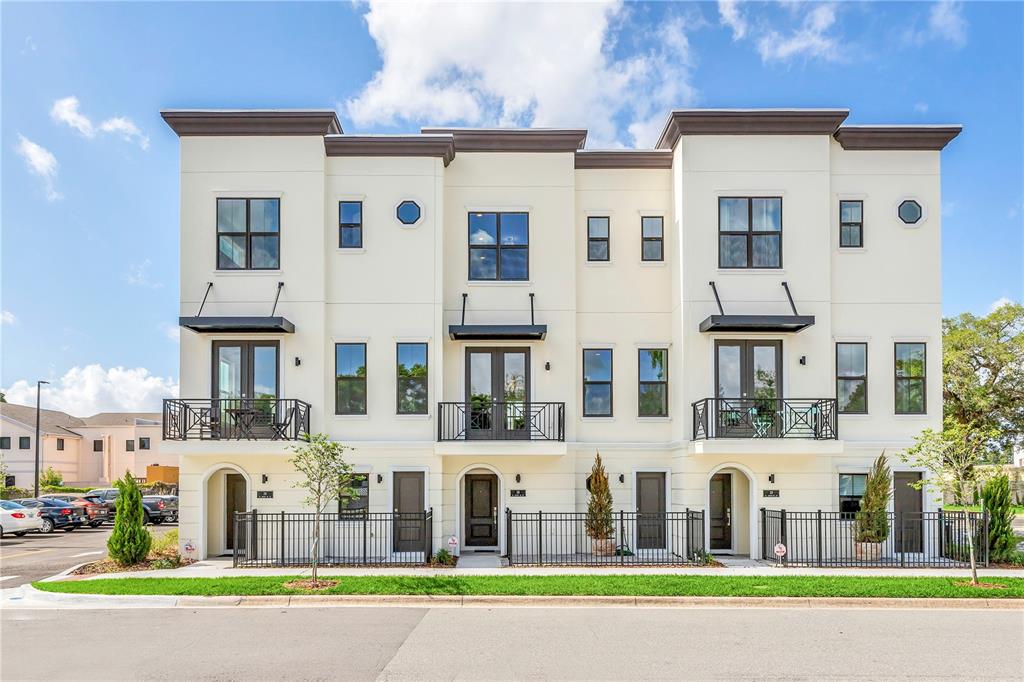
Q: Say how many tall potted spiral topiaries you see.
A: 2